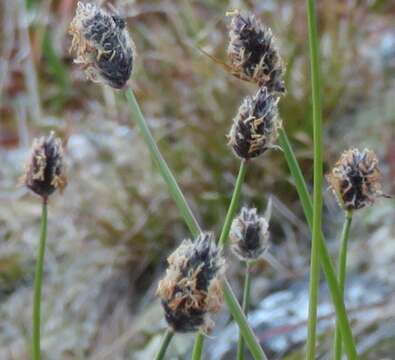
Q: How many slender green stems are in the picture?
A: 8